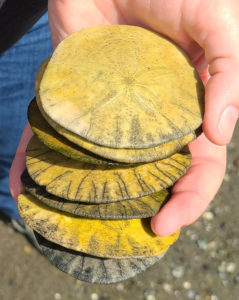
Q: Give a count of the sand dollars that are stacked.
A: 7